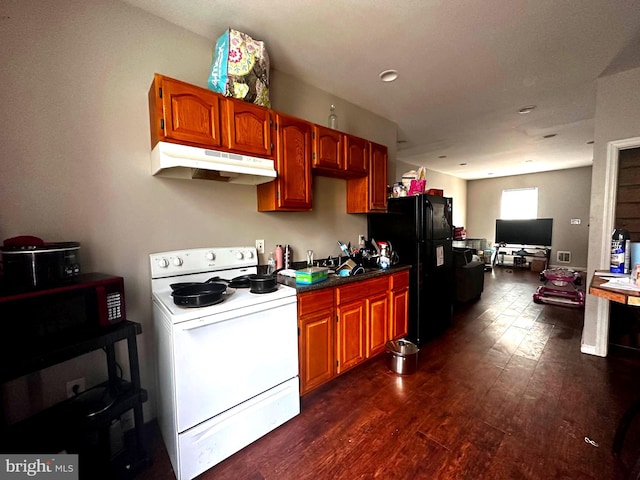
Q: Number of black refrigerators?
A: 1